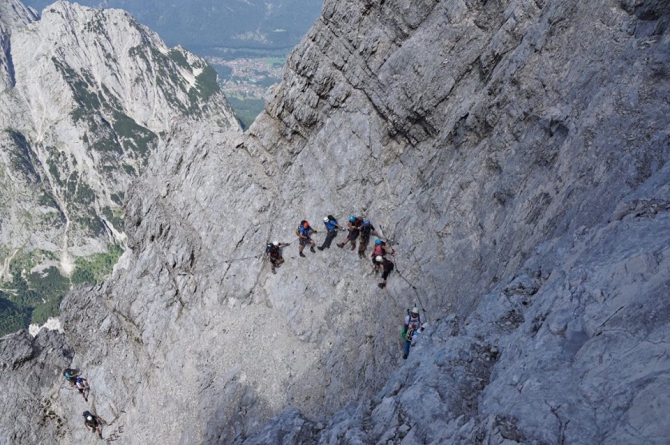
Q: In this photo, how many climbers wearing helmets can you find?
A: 12